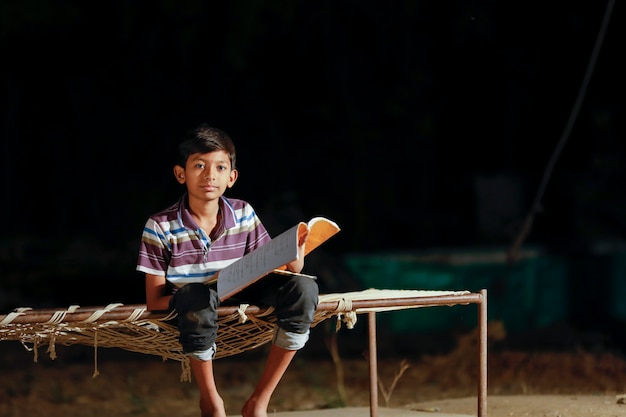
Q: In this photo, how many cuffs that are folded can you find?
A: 2